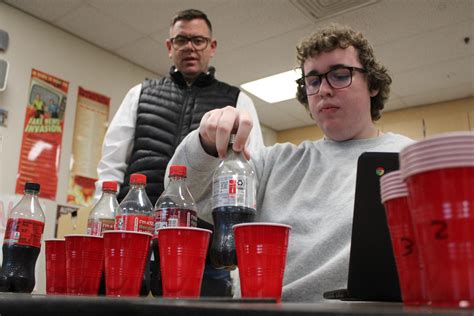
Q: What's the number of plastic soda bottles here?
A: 5